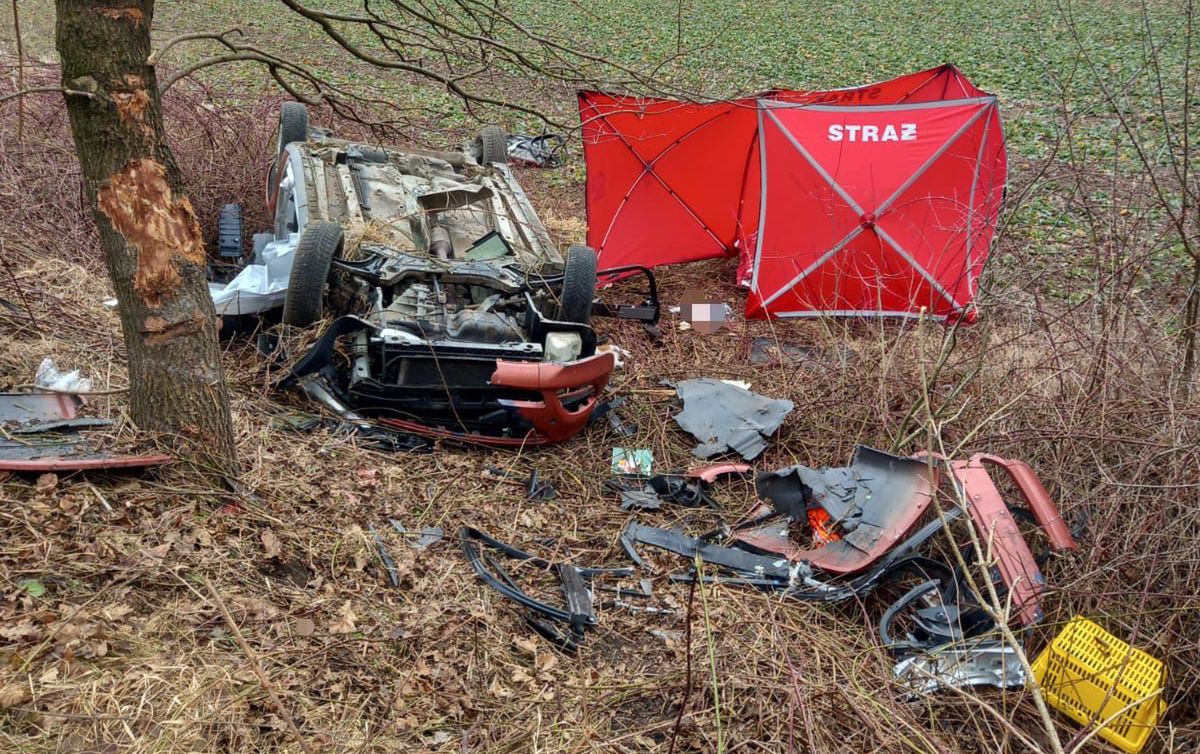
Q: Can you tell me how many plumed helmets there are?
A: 0